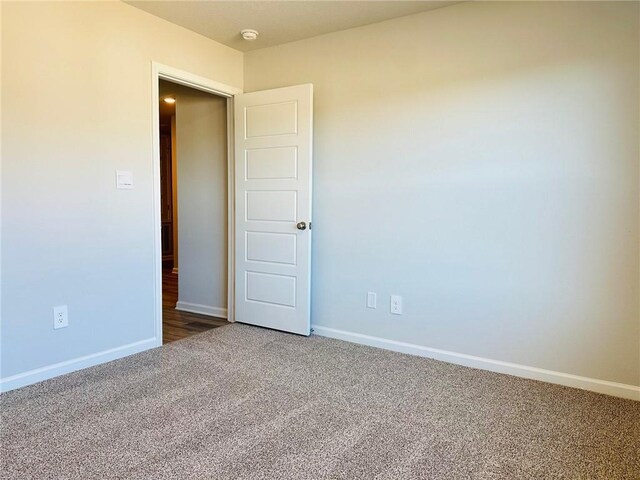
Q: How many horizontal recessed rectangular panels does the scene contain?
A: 5